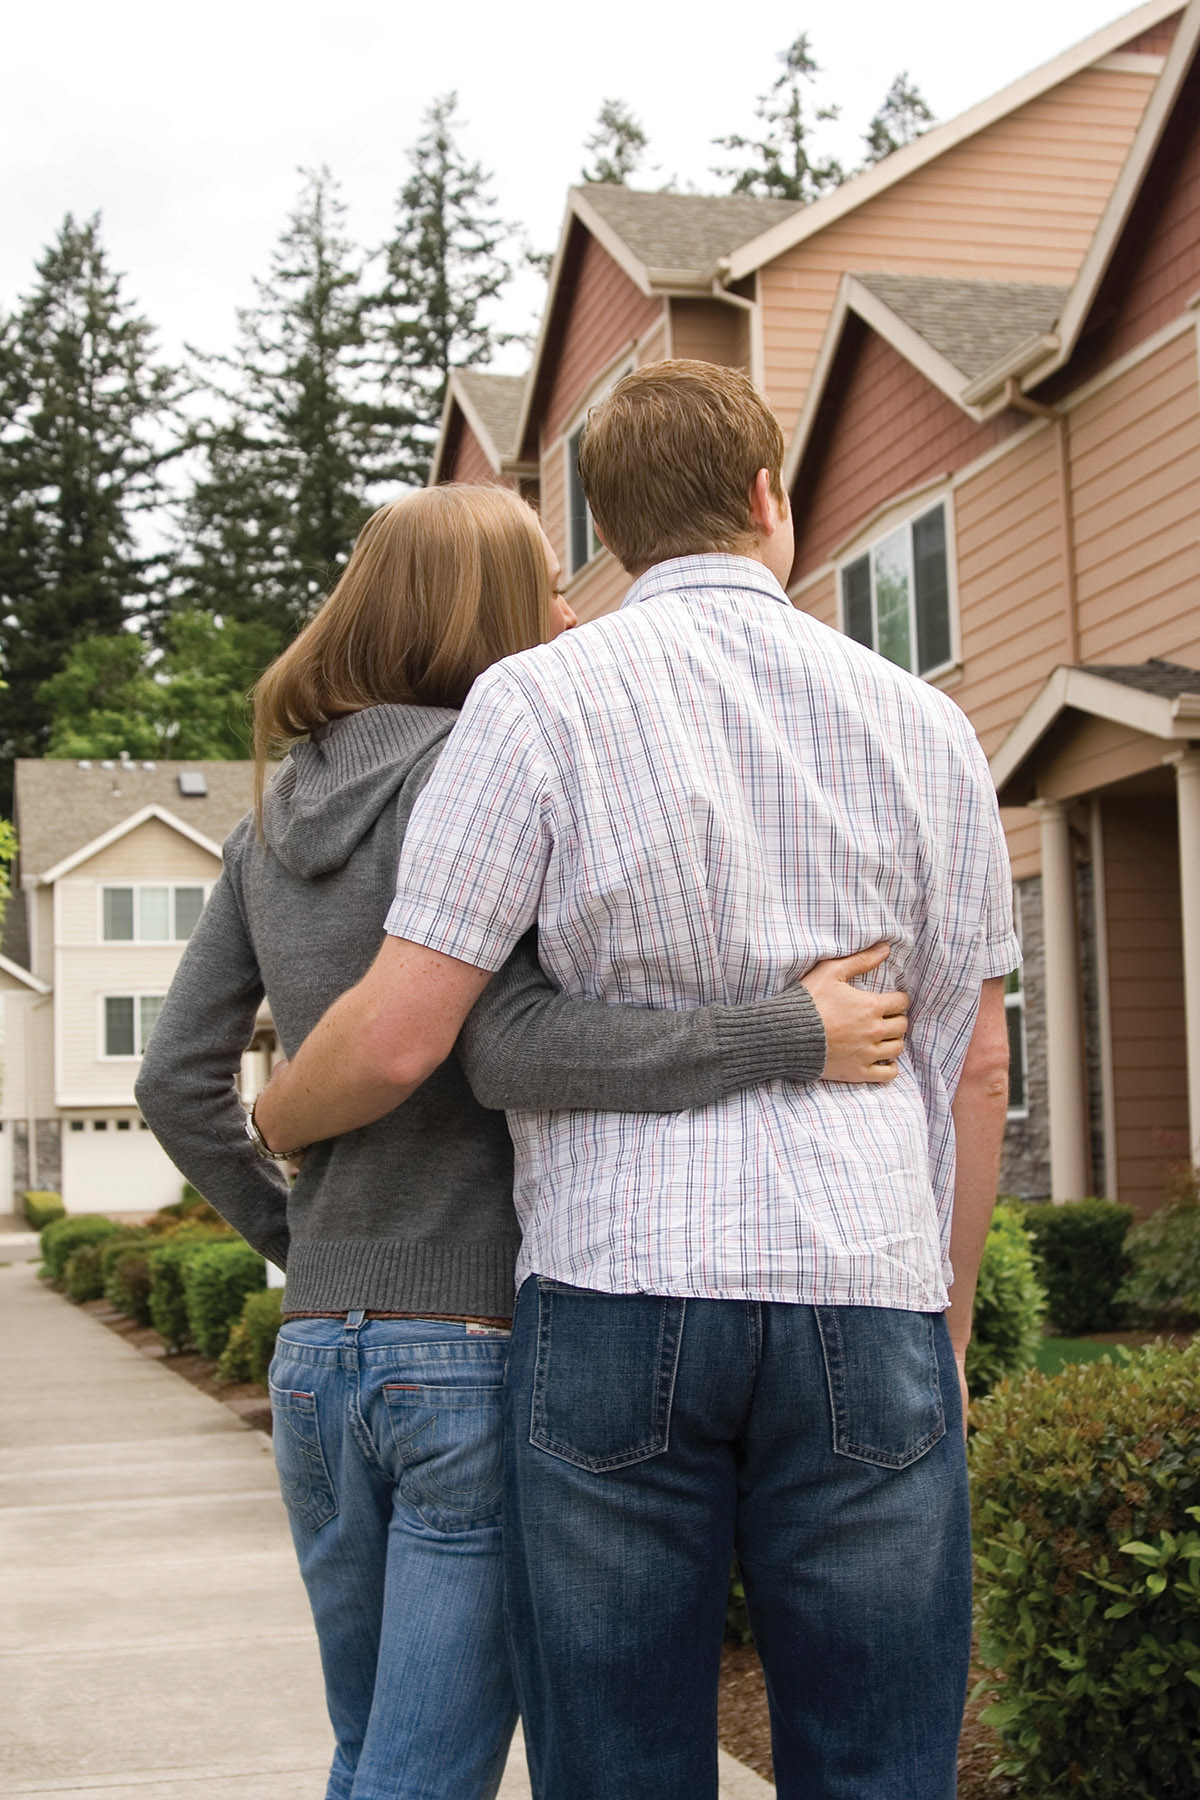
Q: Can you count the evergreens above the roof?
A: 3